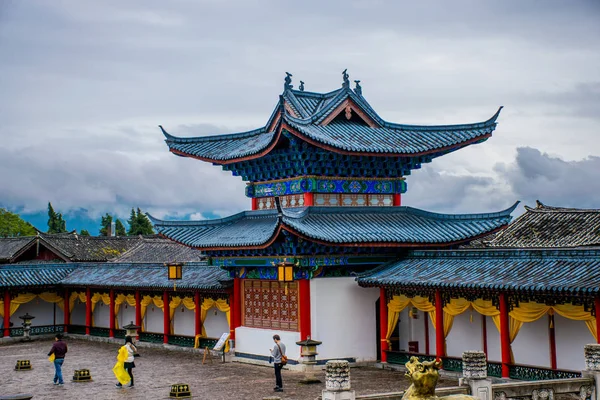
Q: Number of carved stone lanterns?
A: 3